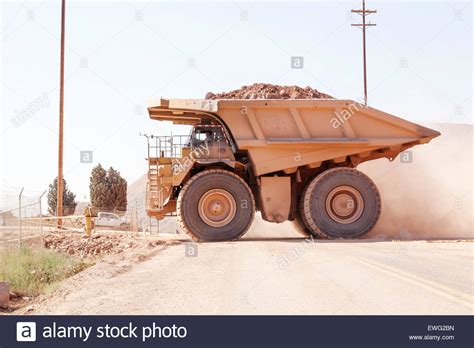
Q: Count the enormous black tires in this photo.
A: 2